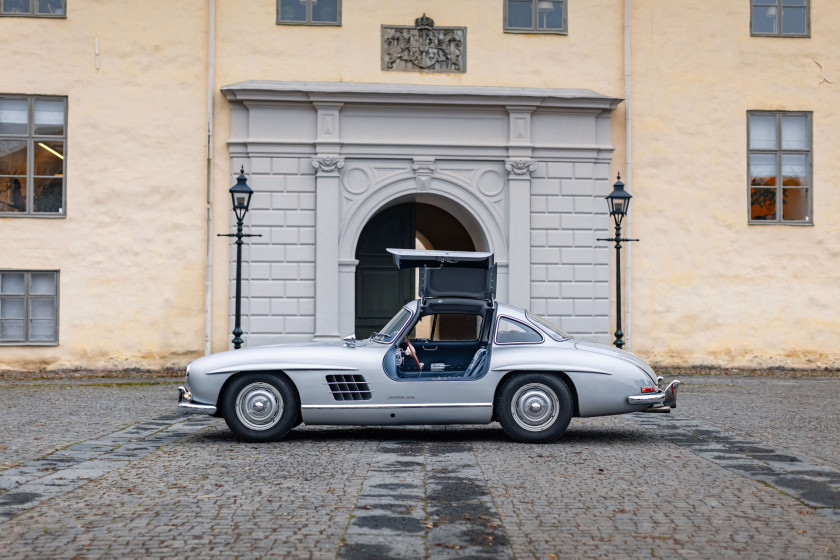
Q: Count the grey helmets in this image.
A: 0